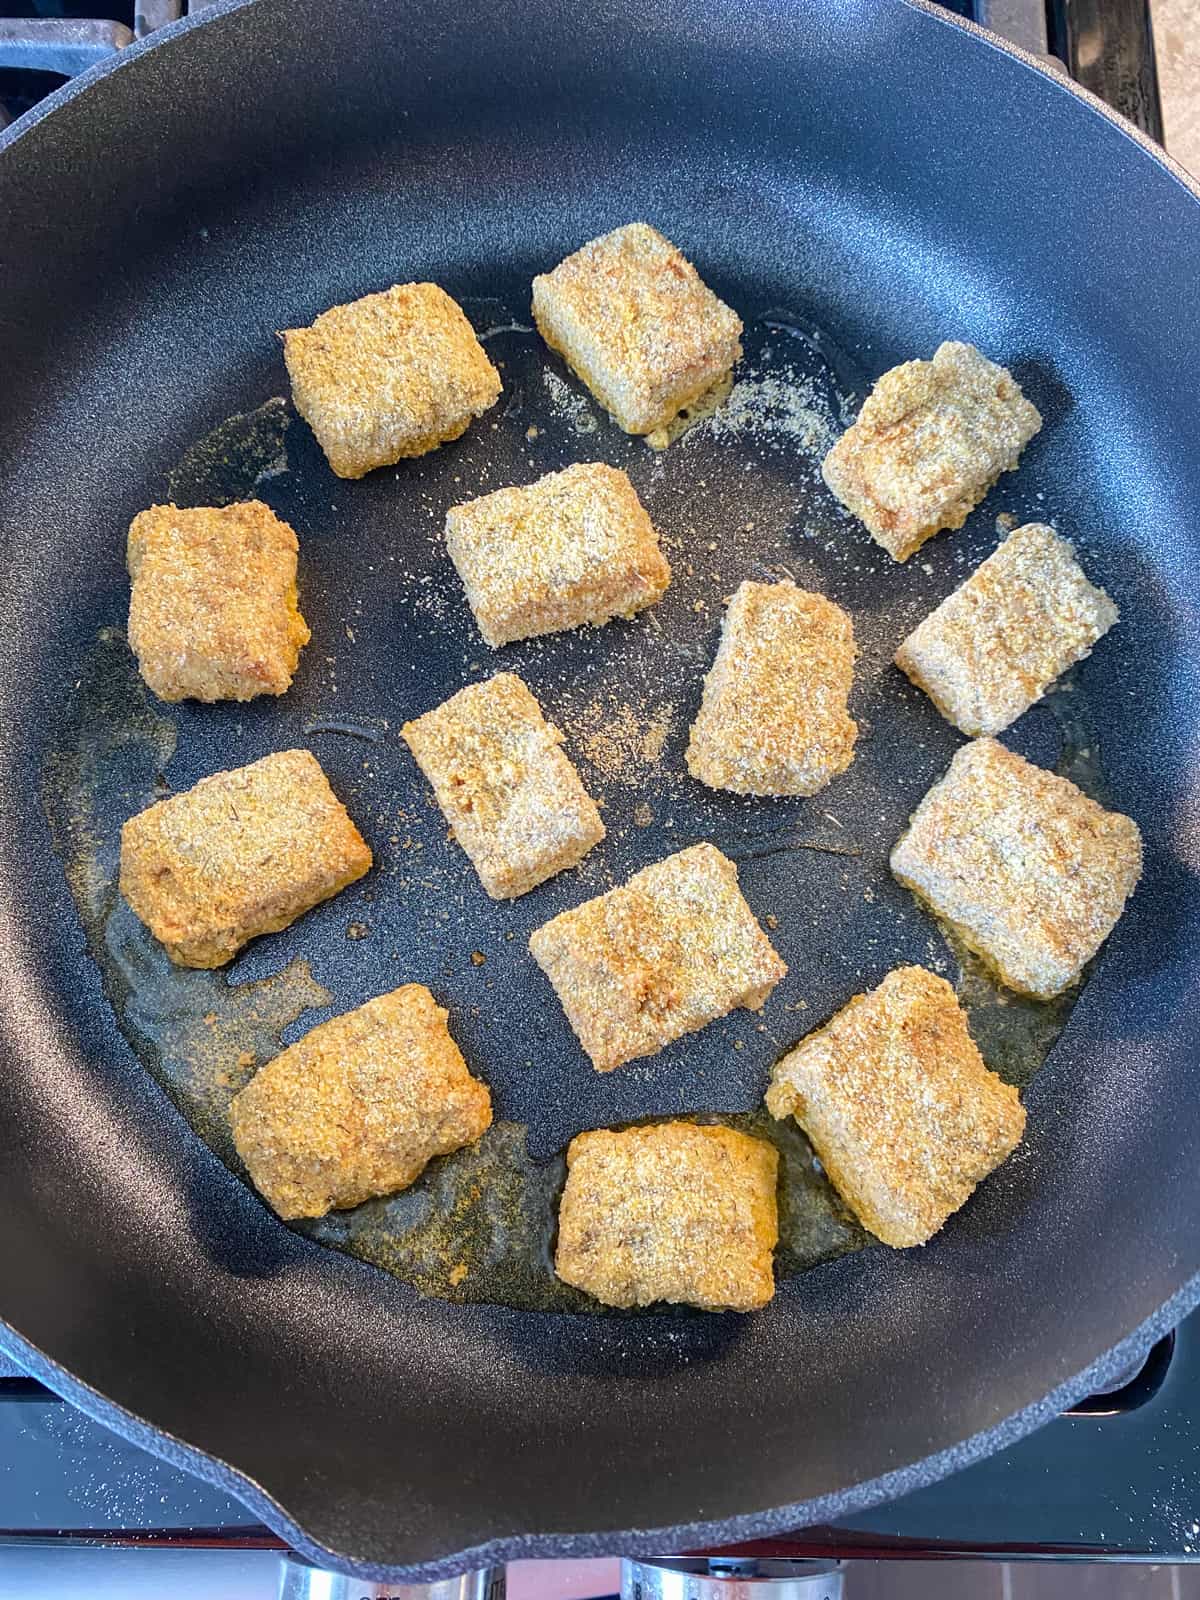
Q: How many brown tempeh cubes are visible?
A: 14